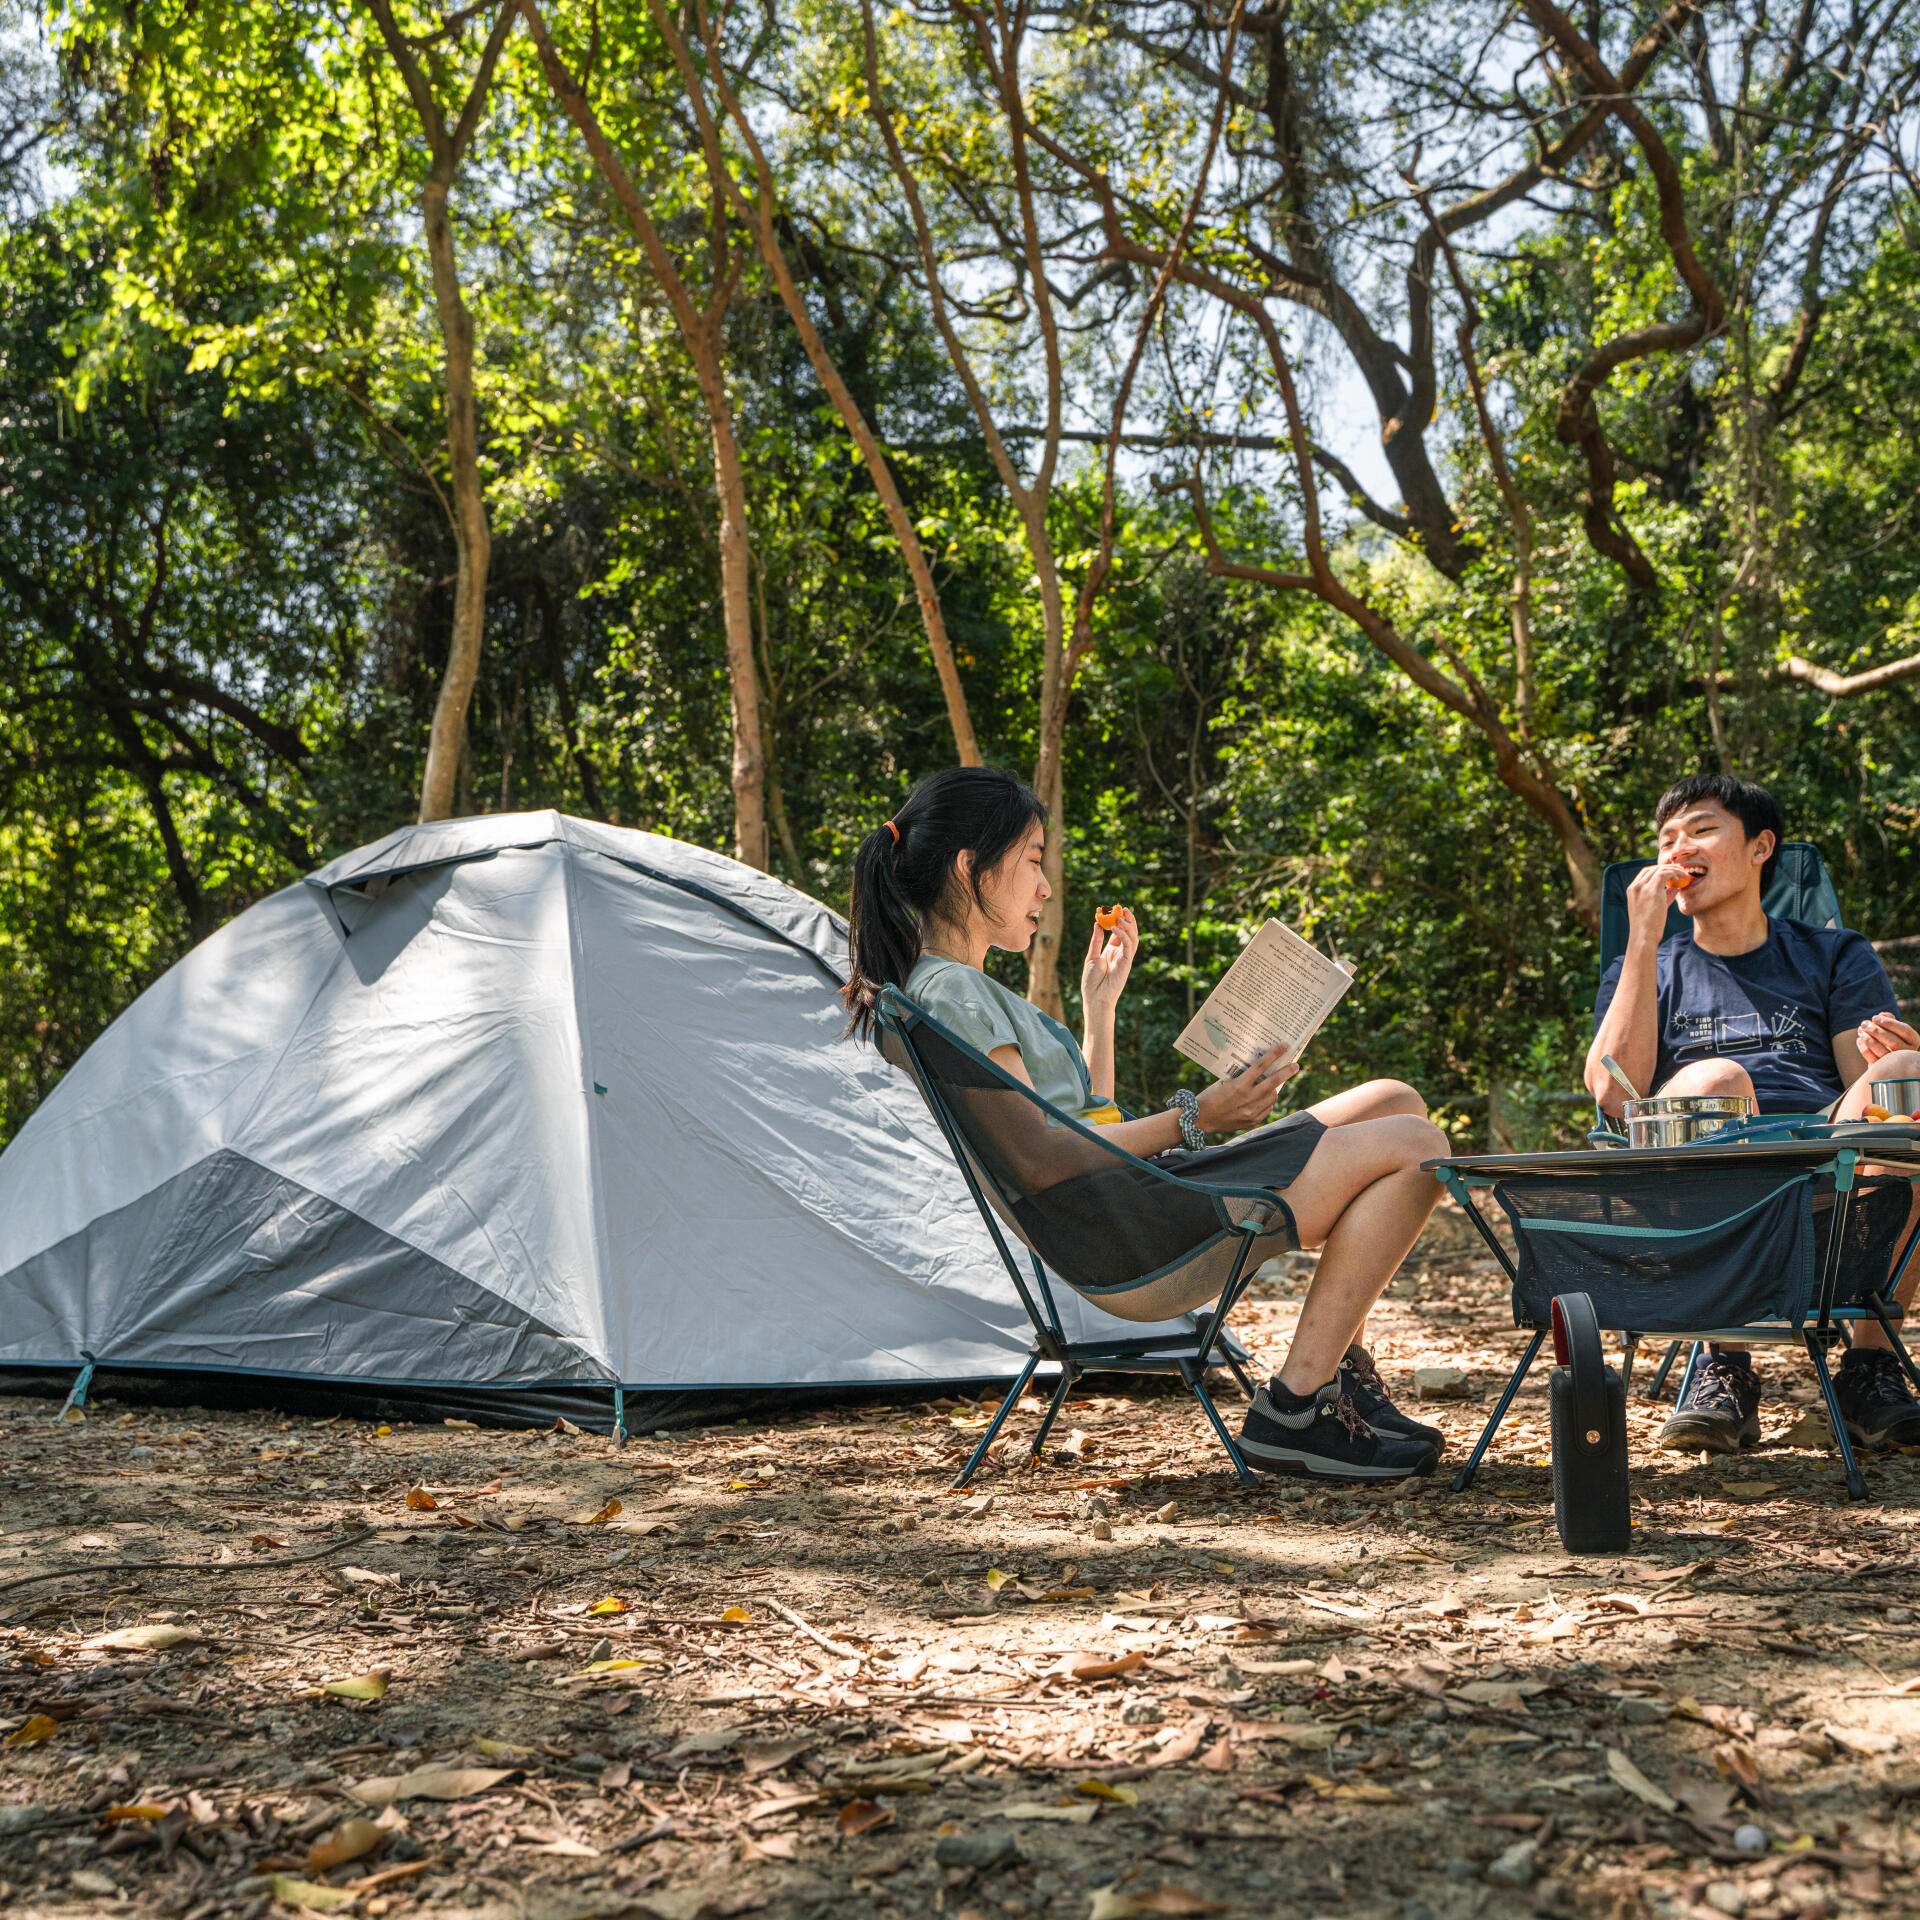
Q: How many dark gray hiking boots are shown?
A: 4